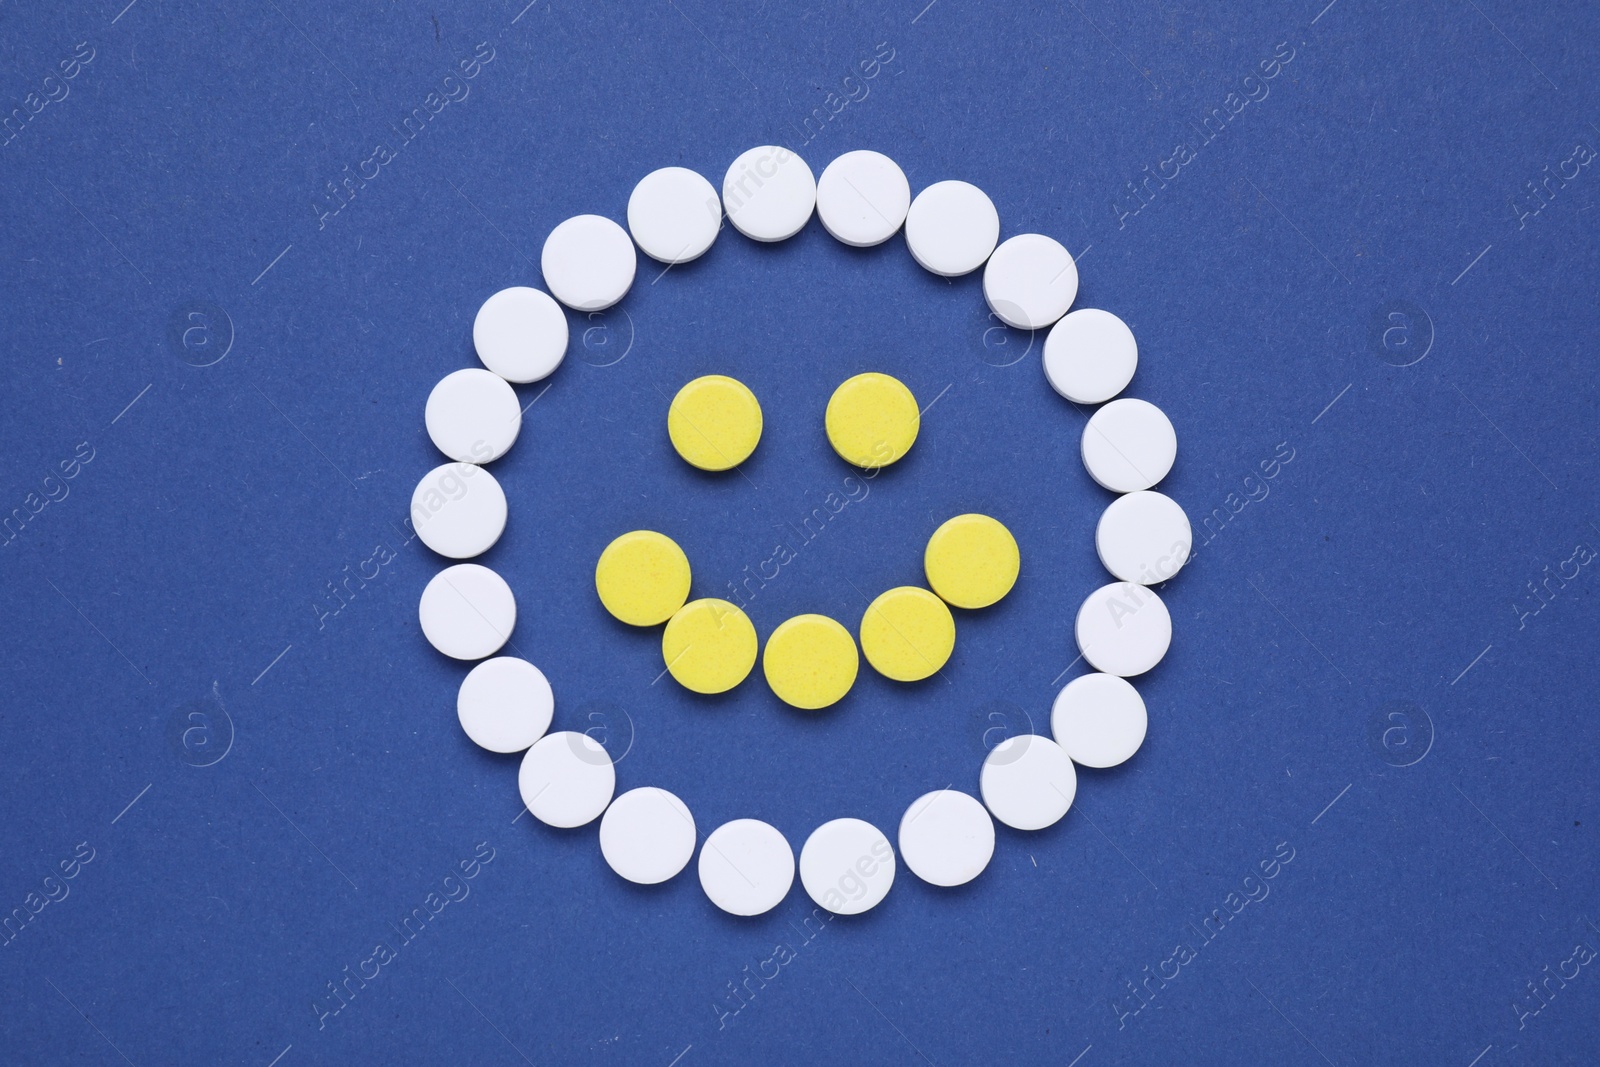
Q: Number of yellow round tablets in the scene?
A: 7